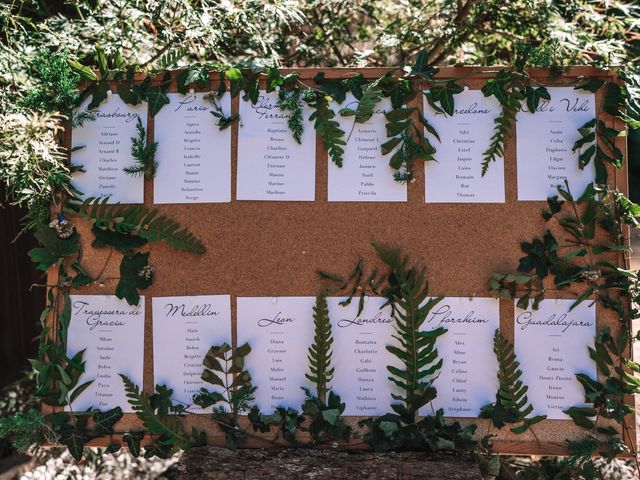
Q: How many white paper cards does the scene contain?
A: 12